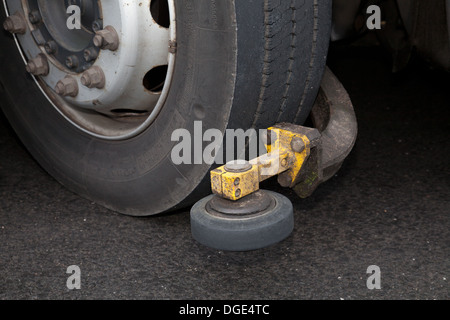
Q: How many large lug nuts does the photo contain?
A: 5